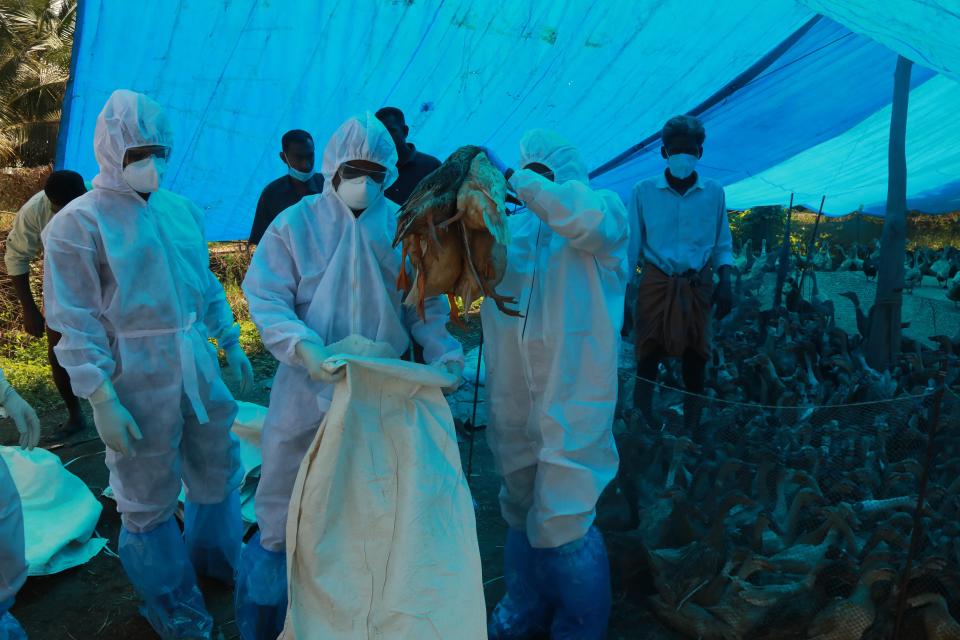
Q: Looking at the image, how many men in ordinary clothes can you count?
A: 4